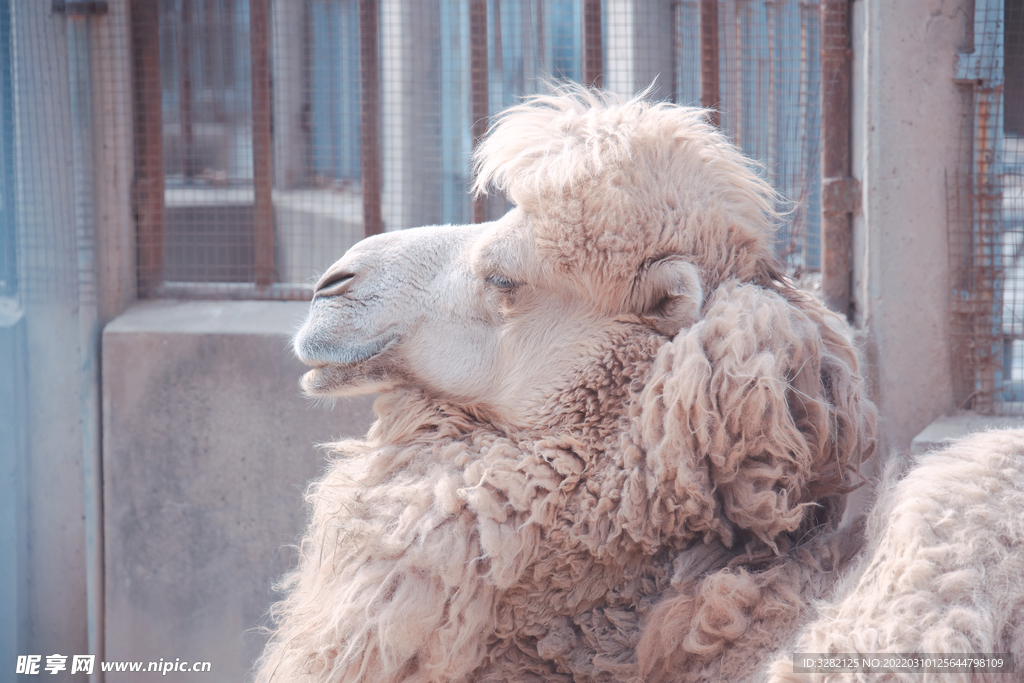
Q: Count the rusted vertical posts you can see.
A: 7